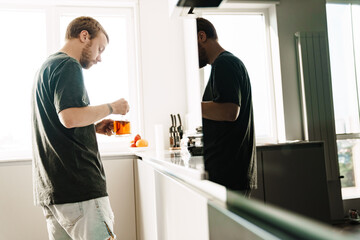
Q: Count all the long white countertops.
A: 1